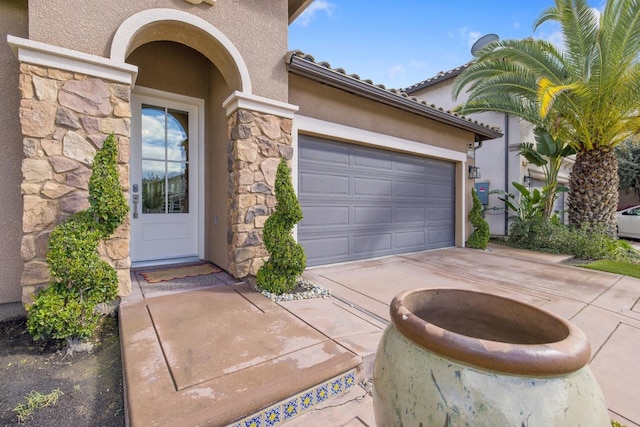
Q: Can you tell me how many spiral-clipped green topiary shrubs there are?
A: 3